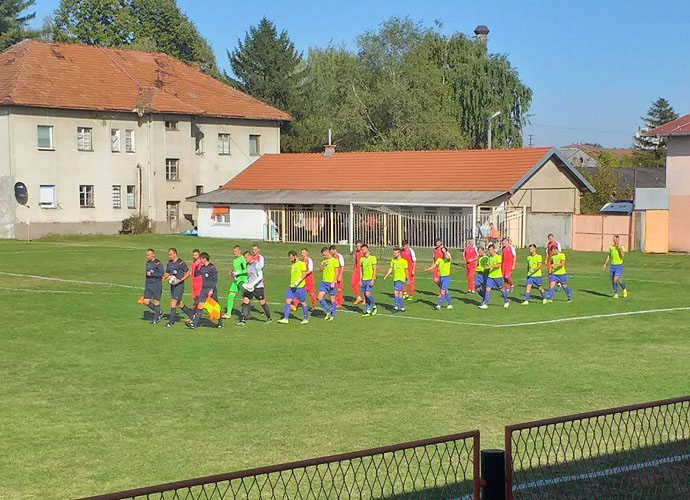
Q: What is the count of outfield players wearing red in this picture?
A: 10